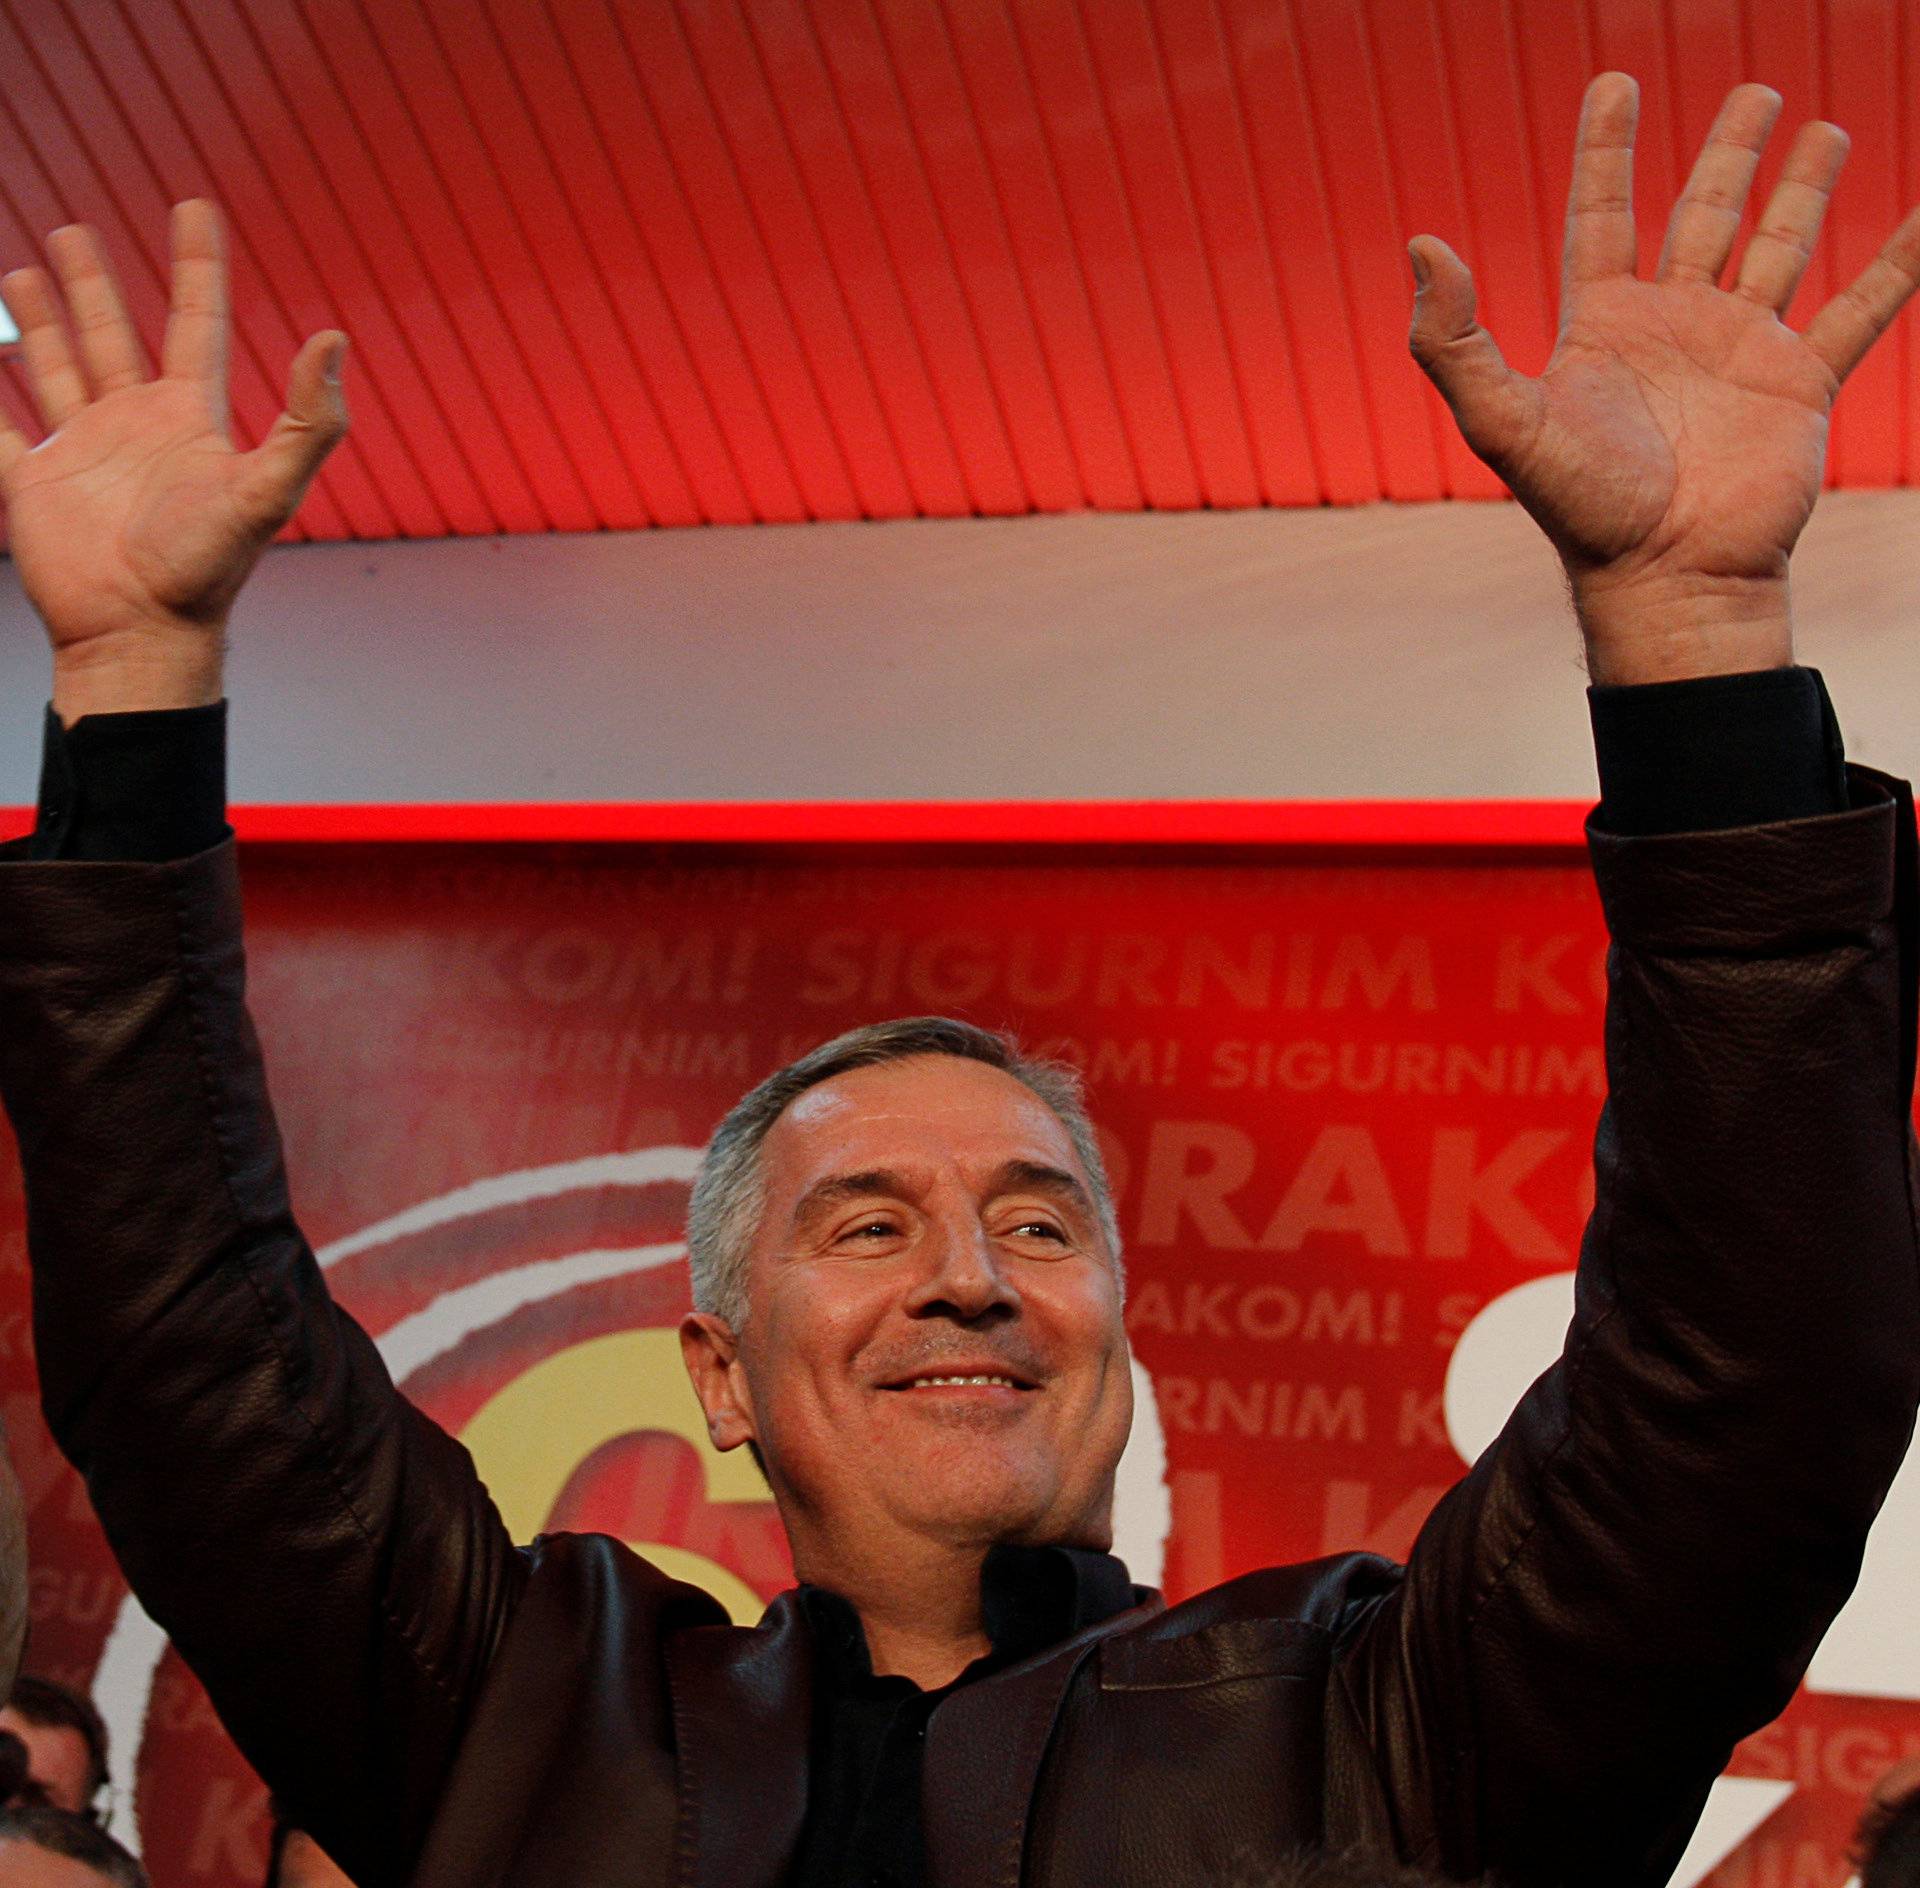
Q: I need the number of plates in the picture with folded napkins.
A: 0